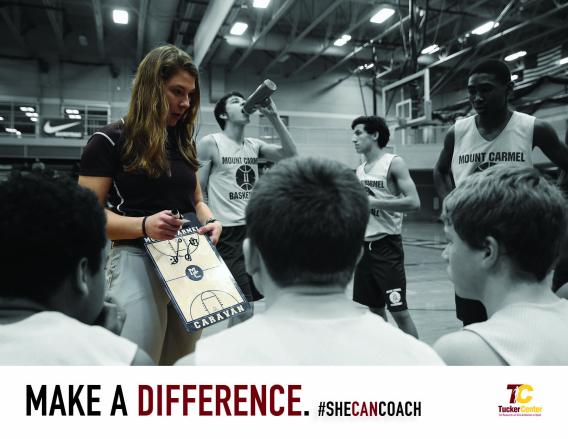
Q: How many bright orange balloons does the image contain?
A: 0